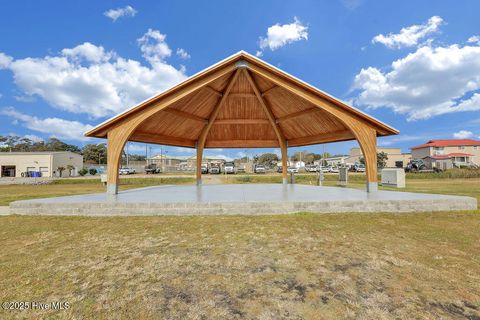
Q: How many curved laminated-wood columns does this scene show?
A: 4